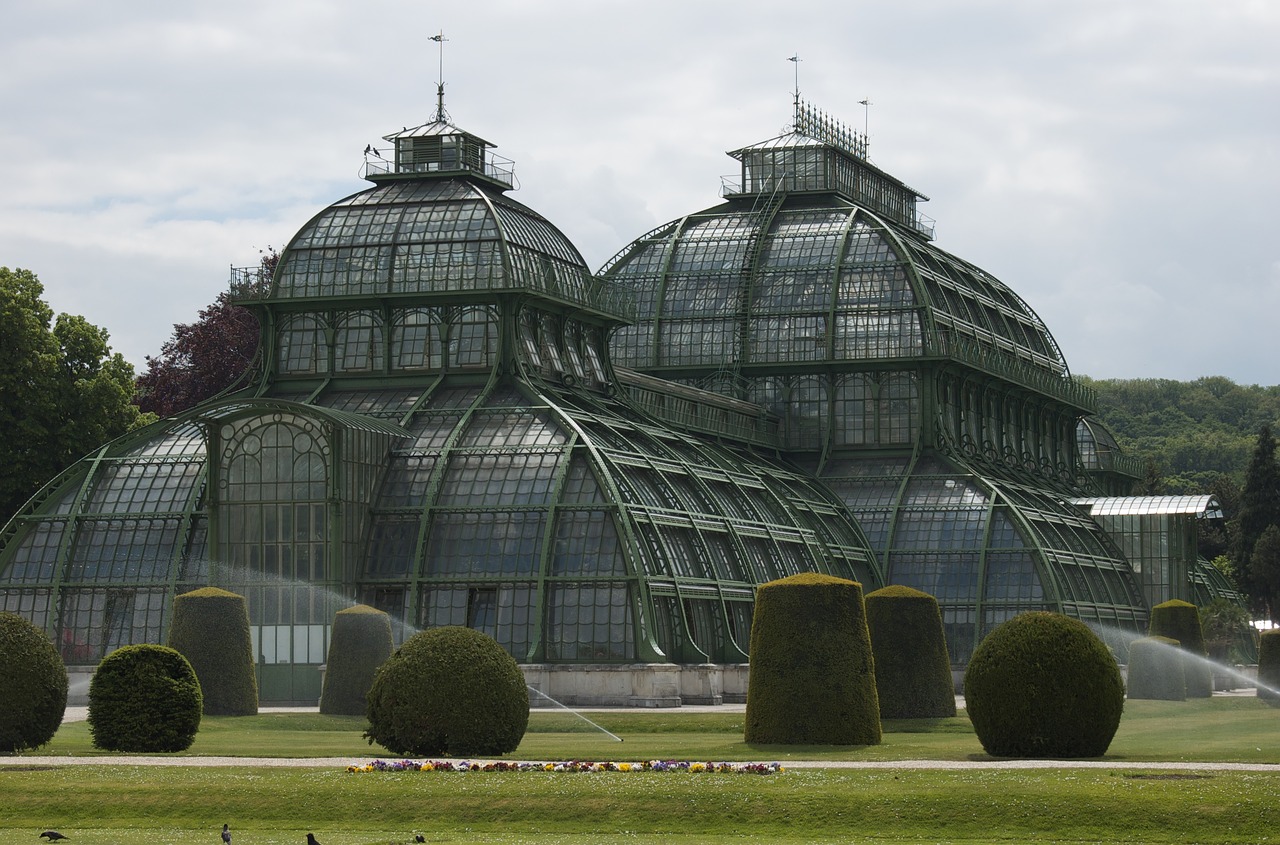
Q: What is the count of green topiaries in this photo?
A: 11